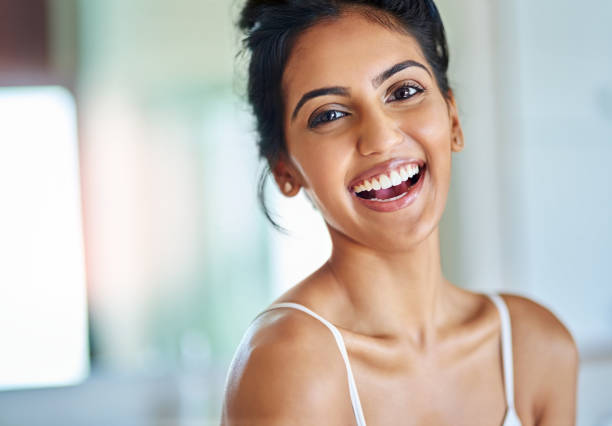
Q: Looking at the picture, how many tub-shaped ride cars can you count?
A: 0